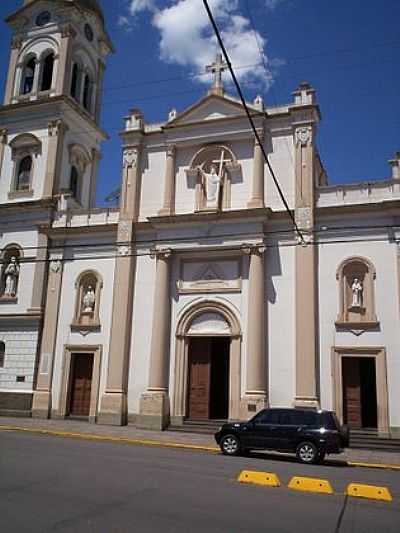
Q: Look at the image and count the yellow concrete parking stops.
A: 3